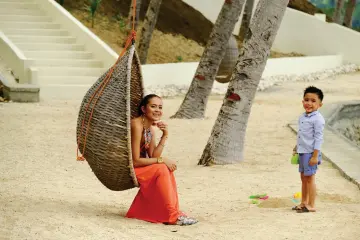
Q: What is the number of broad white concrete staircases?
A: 1